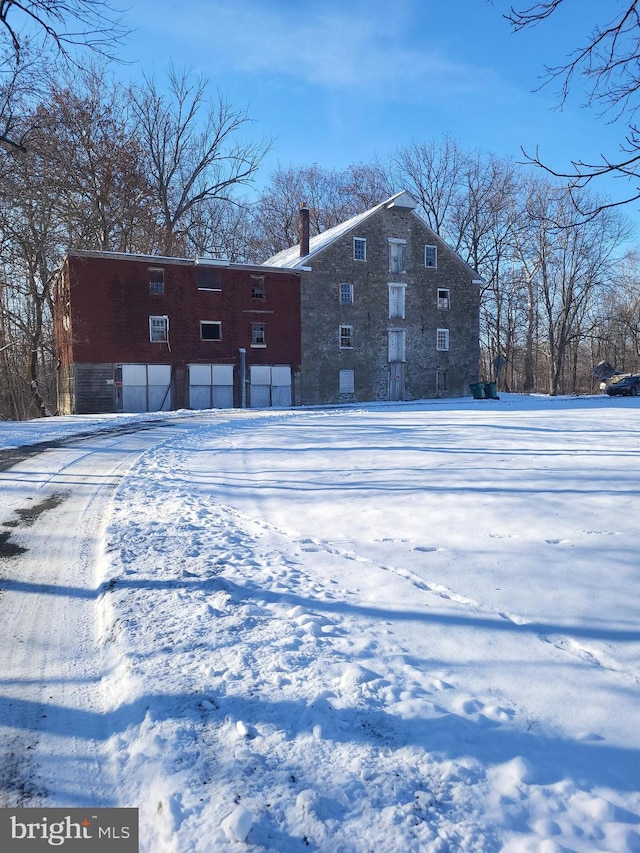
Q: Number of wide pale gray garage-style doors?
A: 3